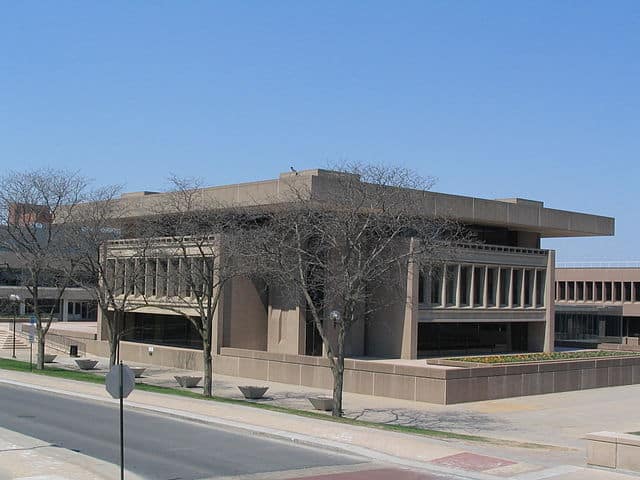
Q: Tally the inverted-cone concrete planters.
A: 6